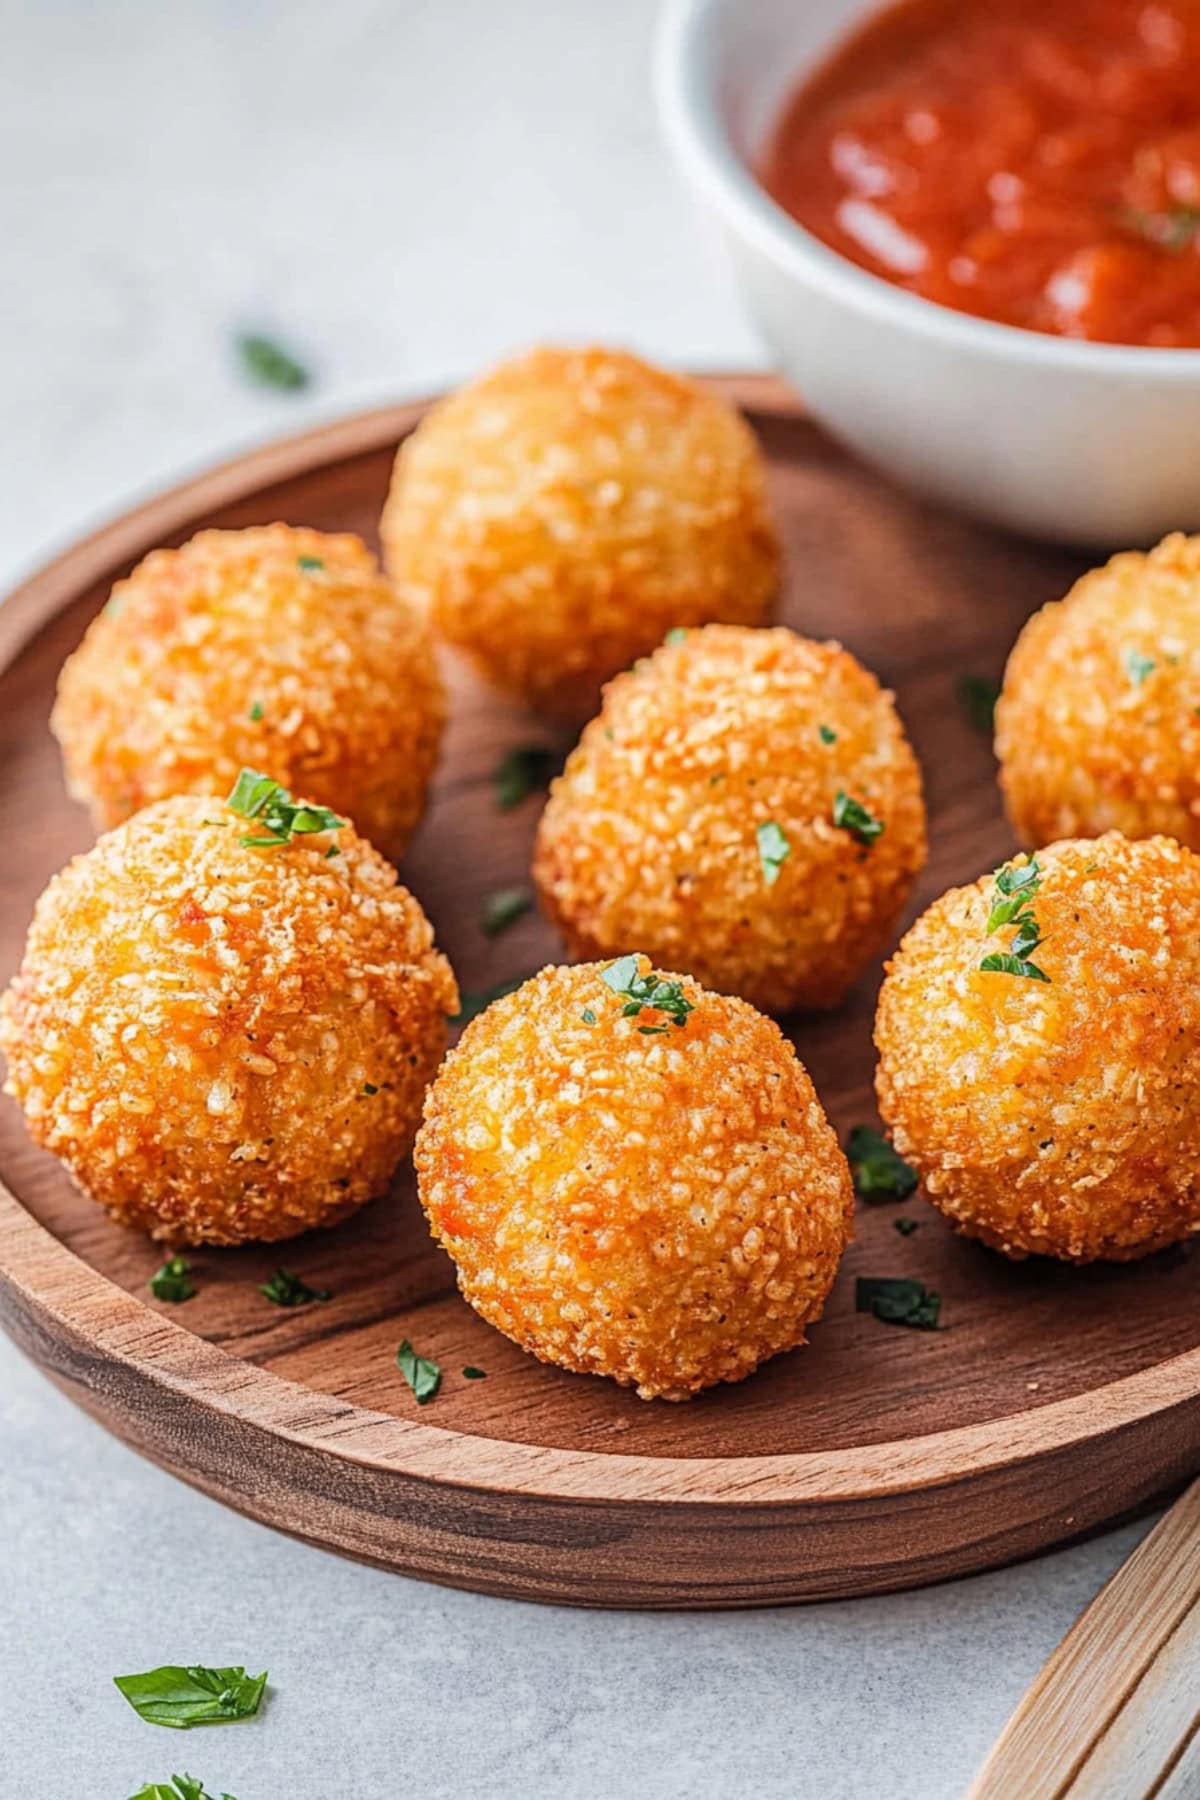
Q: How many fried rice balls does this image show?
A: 7